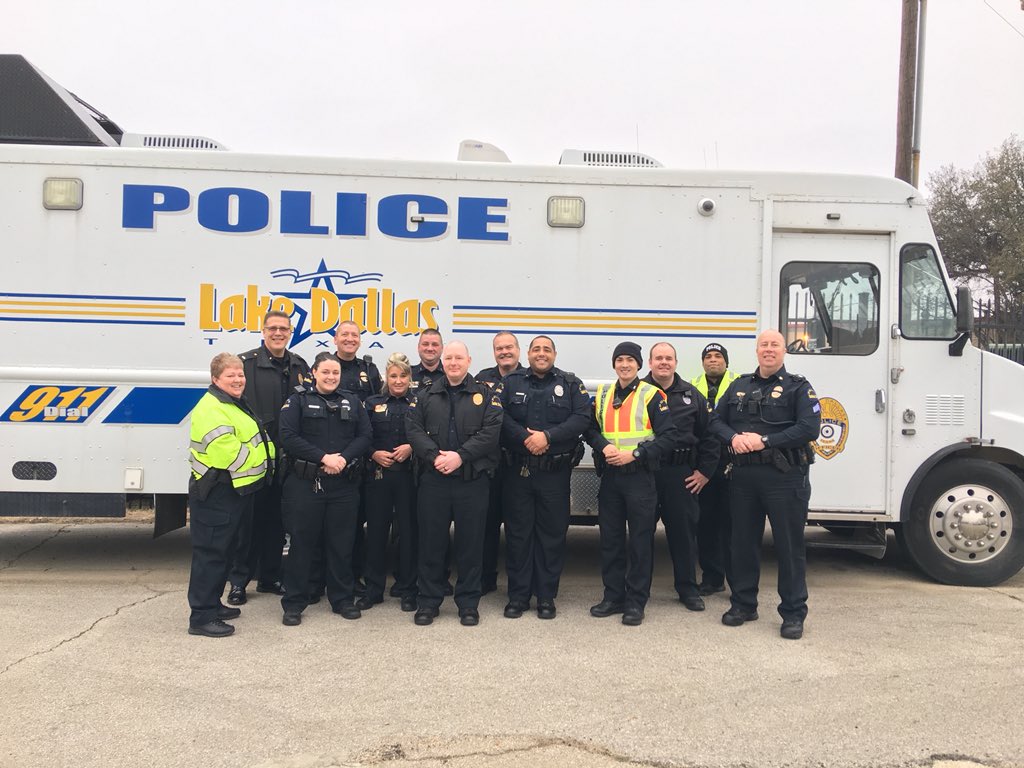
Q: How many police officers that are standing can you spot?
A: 13